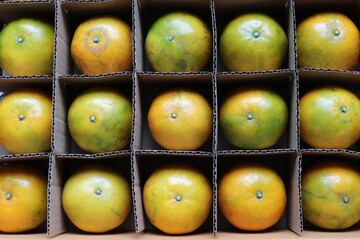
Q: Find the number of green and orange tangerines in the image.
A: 15